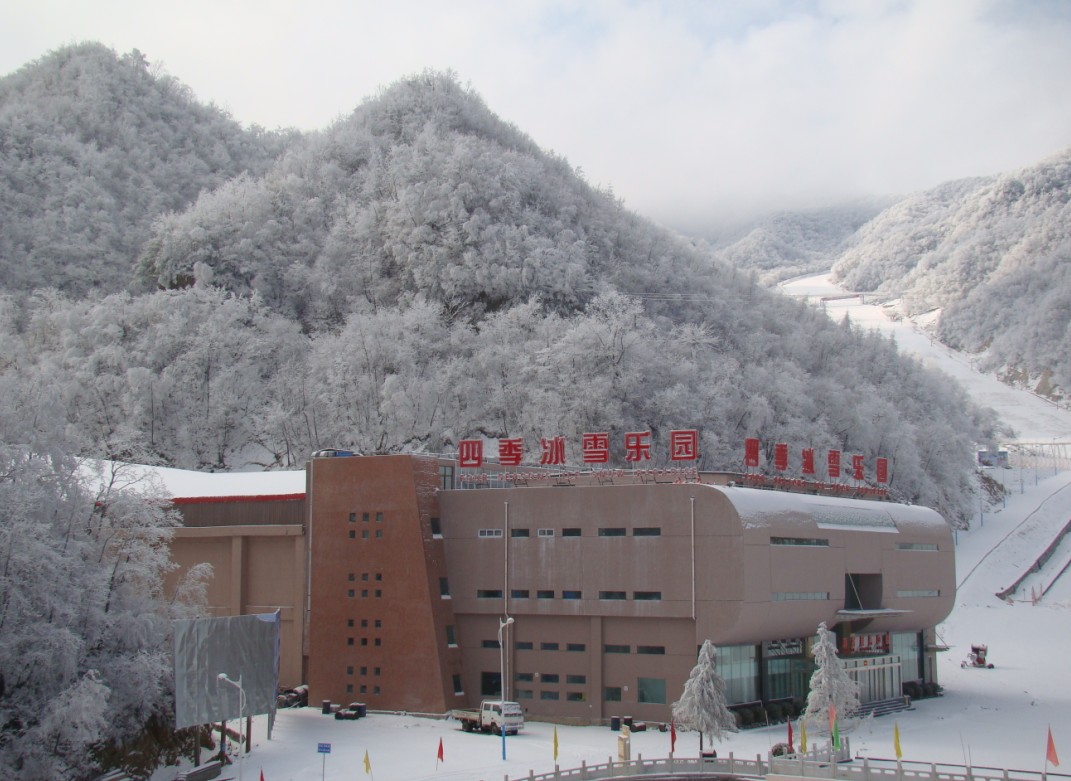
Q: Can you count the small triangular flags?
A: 11